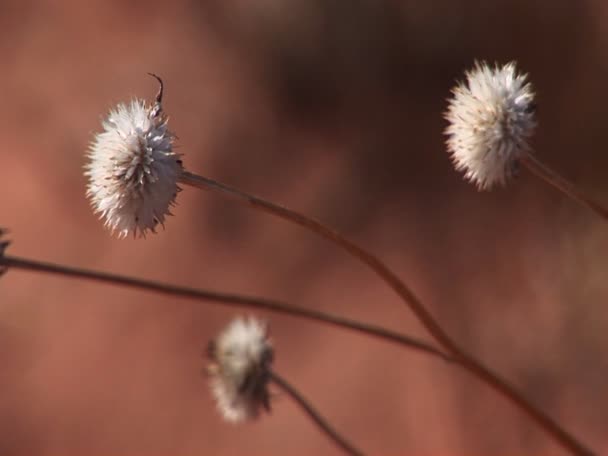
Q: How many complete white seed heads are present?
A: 3